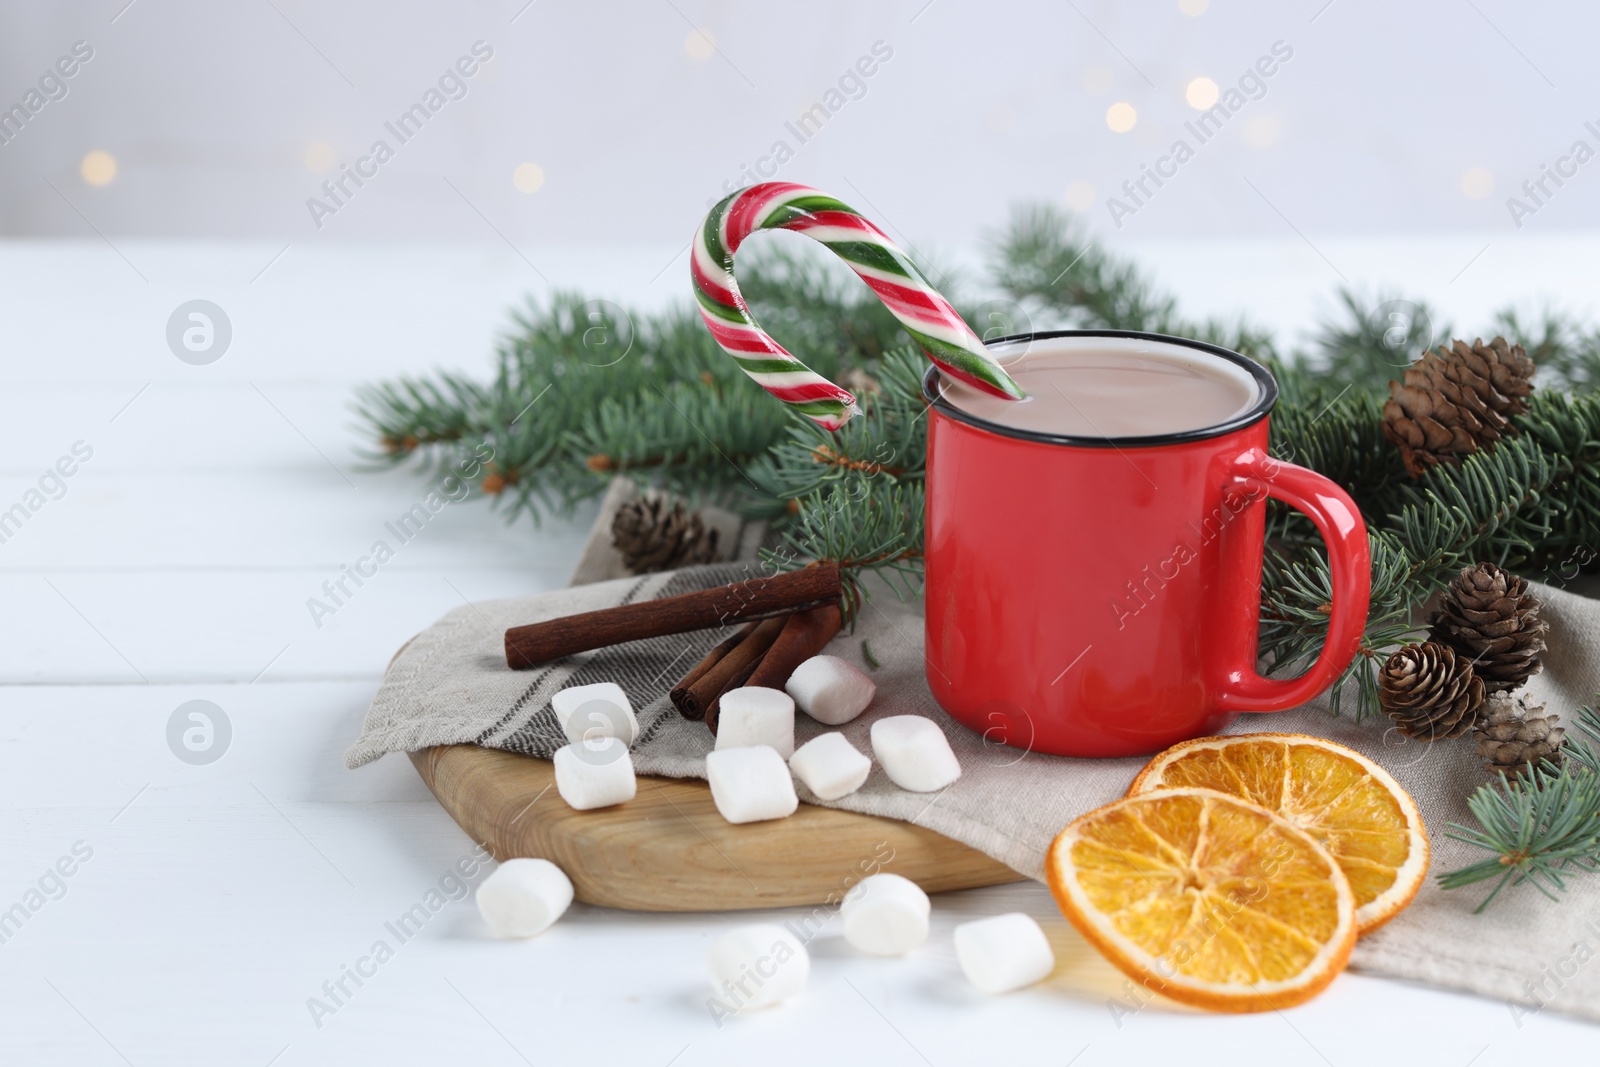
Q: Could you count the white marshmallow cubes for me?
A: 11